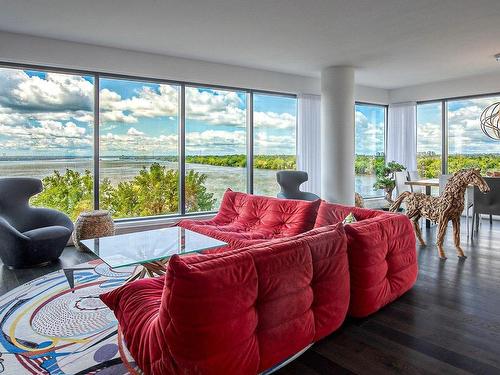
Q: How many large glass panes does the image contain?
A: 7